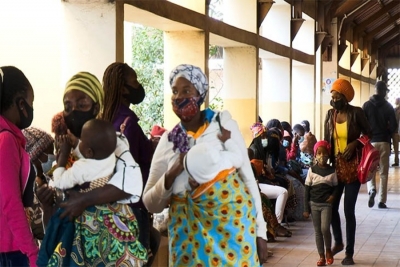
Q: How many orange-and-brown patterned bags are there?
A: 1